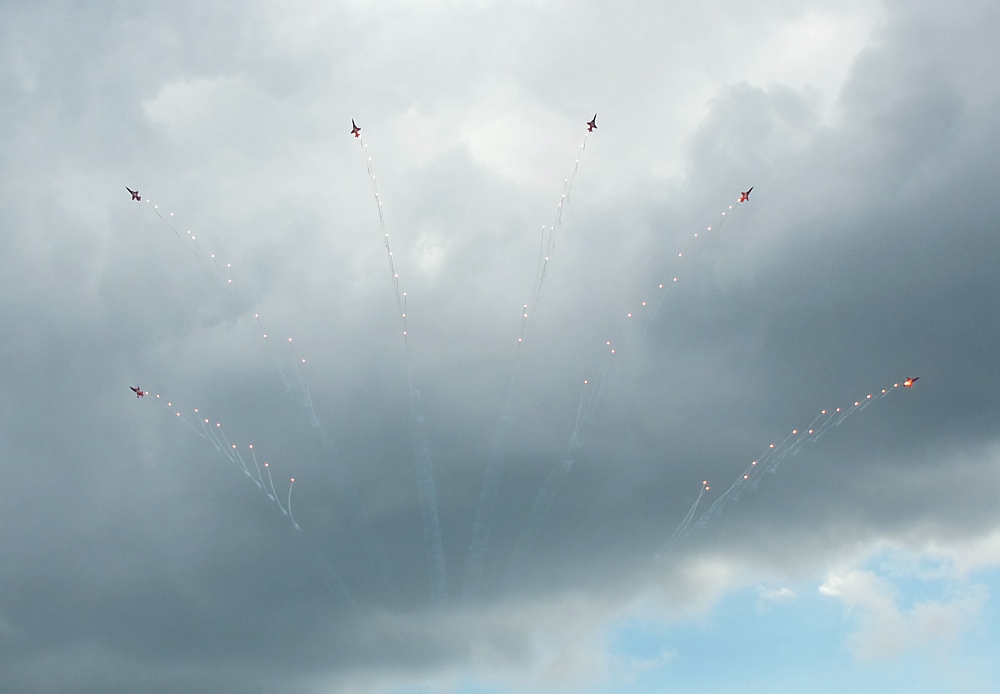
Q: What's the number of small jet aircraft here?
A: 6